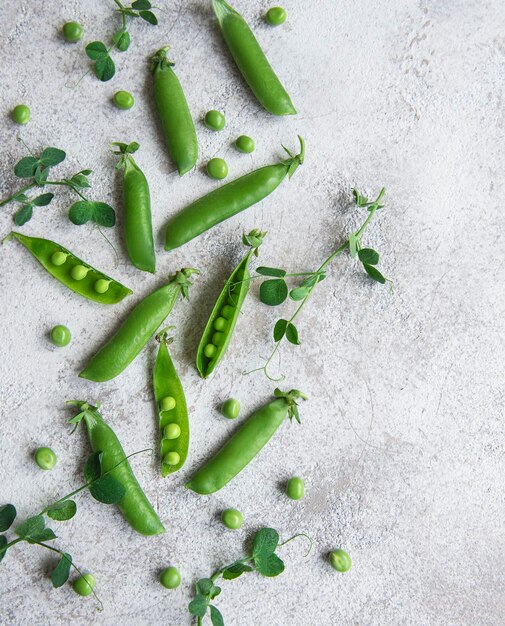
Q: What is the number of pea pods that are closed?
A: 7